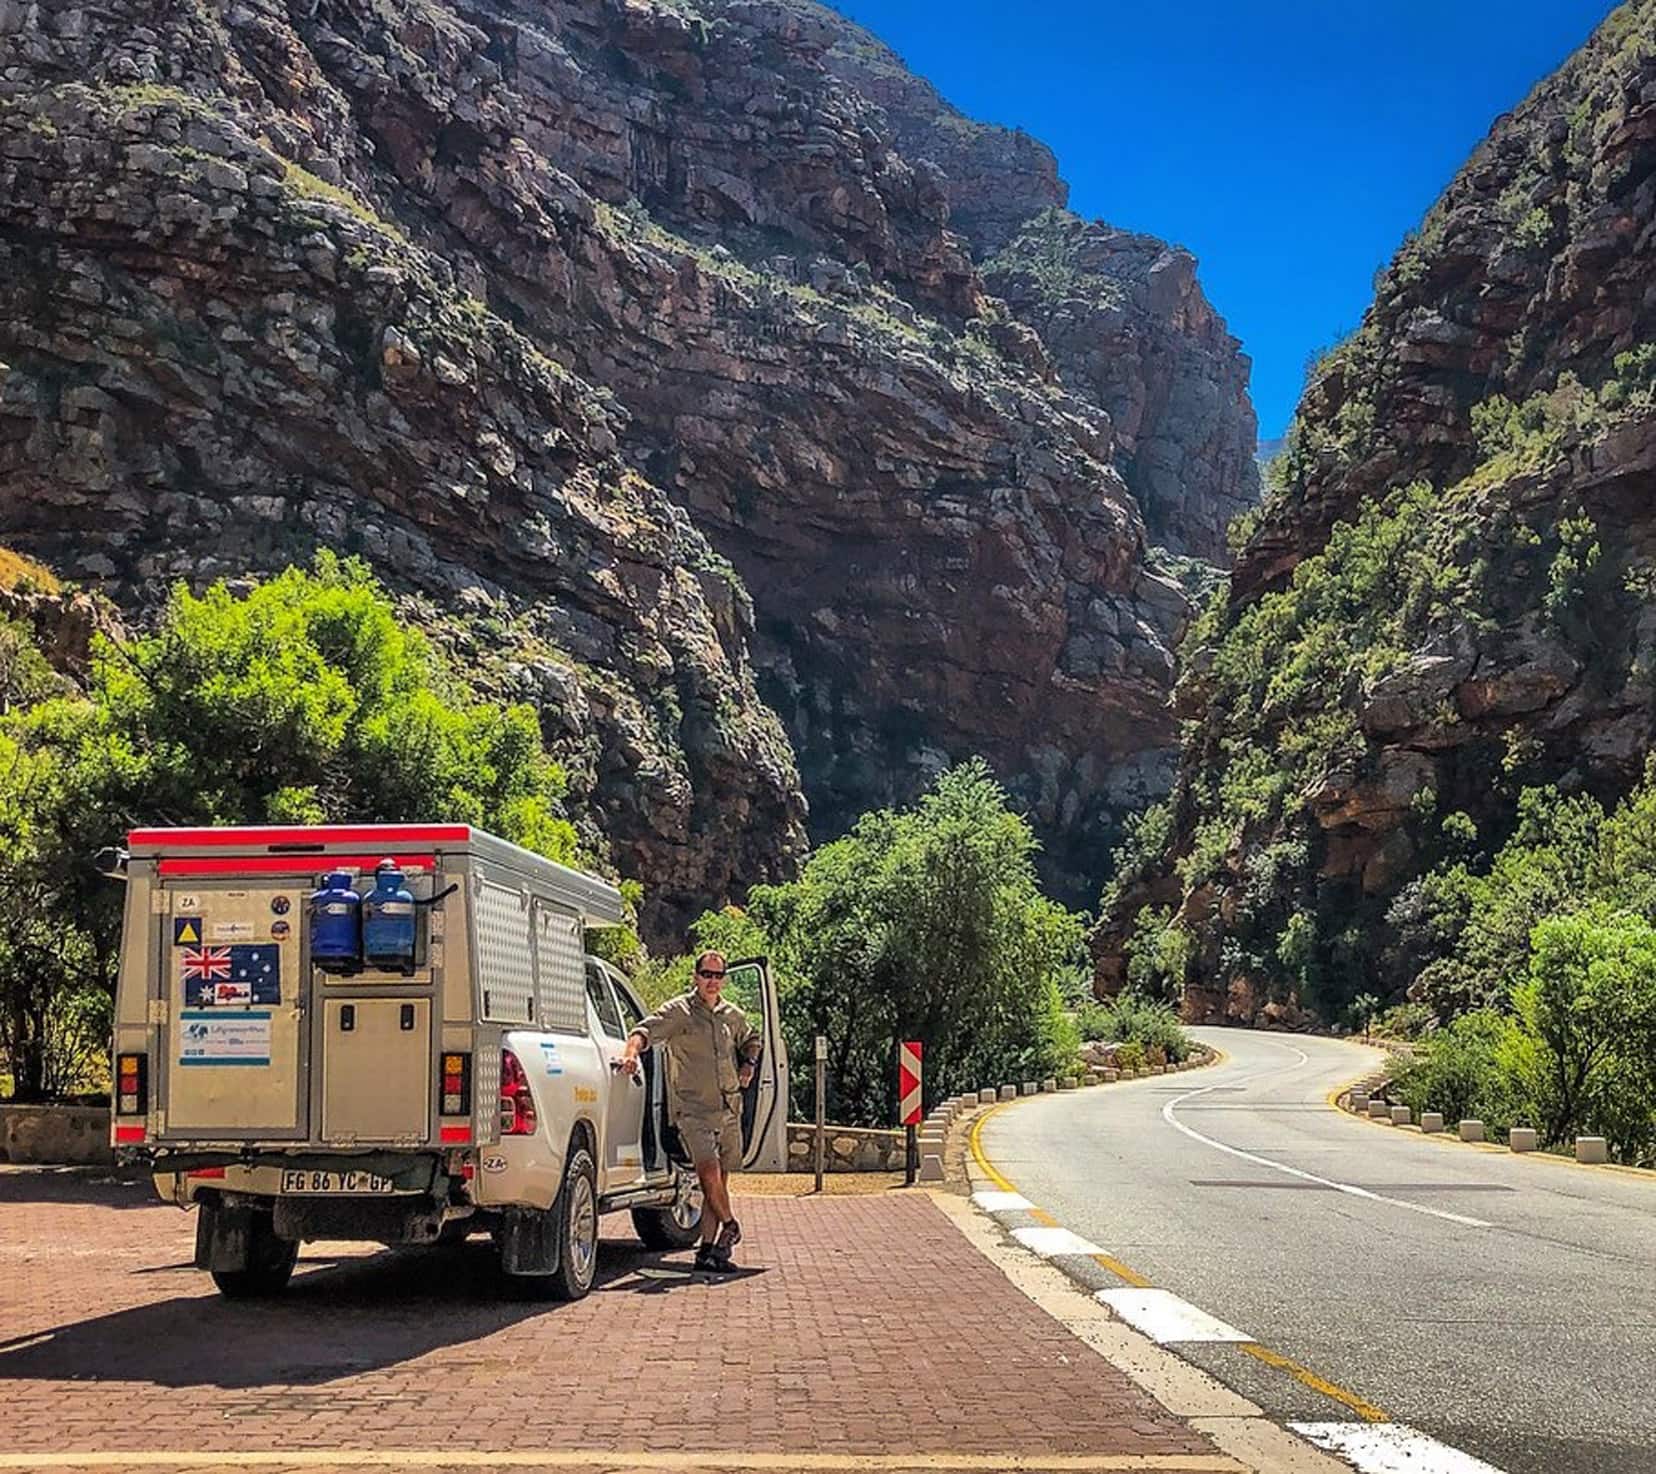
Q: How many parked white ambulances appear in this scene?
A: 0